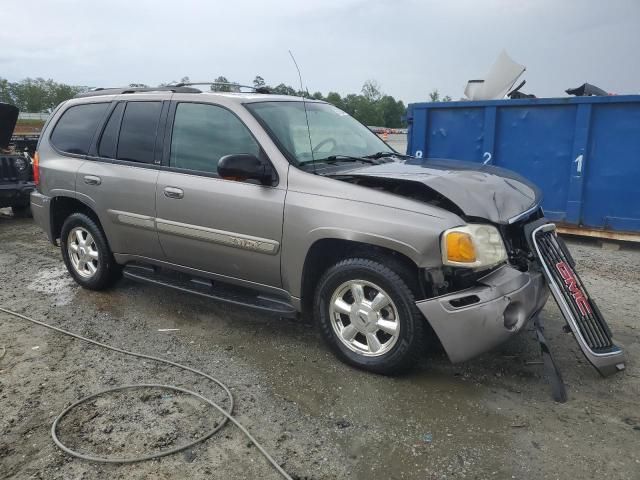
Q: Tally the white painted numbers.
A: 3